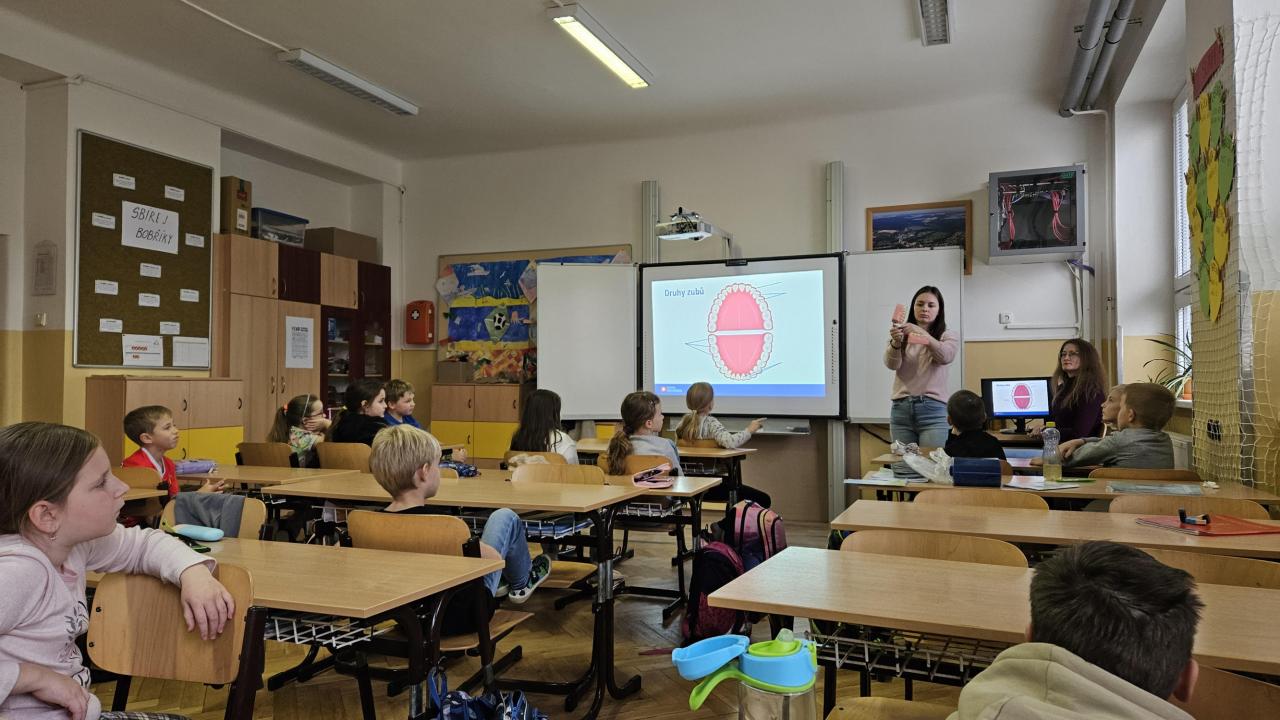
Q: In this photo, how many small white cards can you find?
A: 10